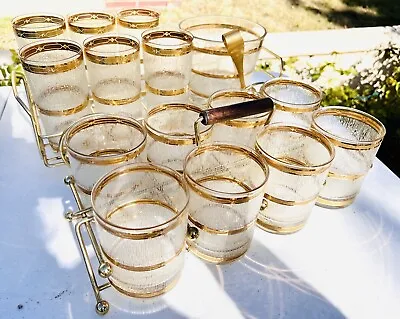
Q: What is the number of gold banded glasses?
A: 14